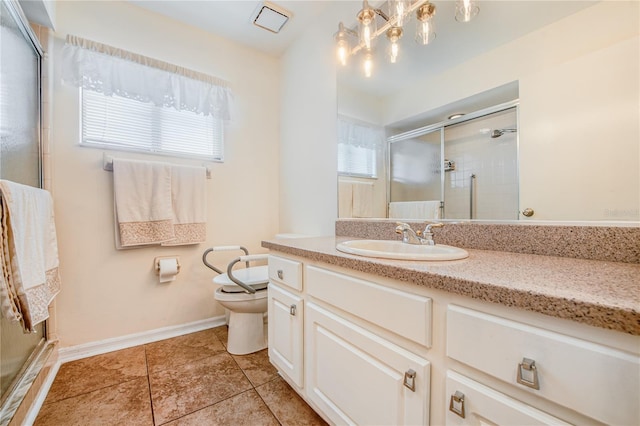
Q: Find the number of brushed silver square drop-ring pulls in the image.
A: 5